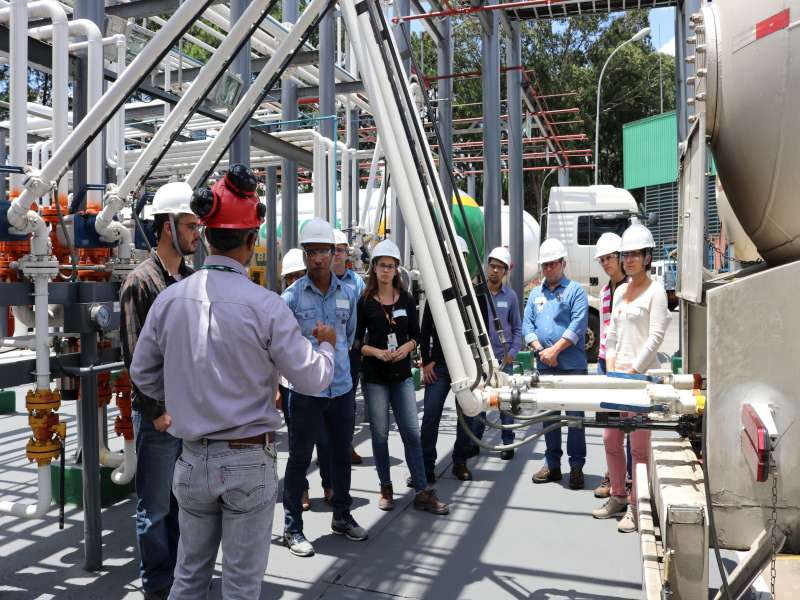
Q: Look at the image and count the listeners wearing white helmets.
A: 10